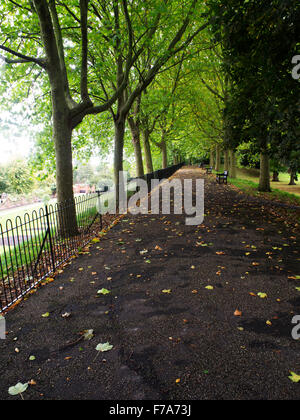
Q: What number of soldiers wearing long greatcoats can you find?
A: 0